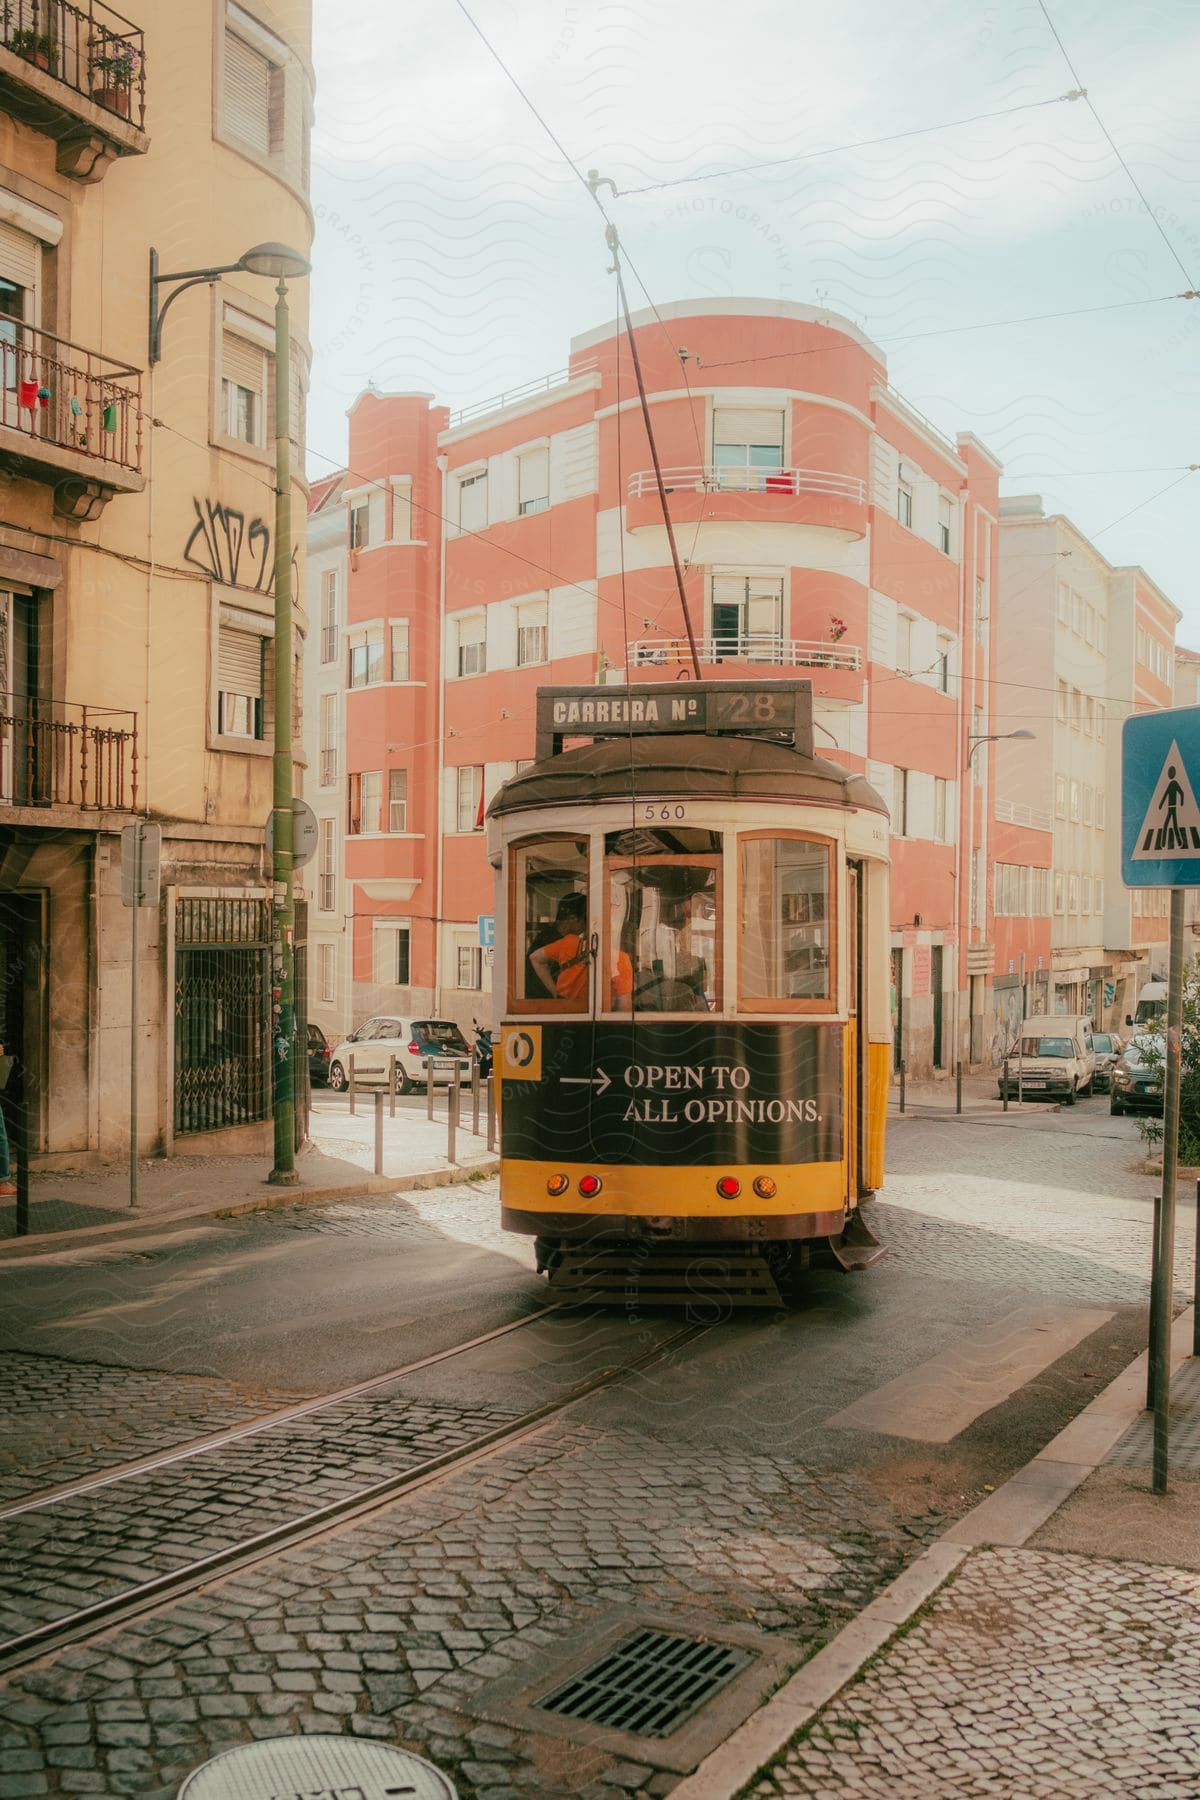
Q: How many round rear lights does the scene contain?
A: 4